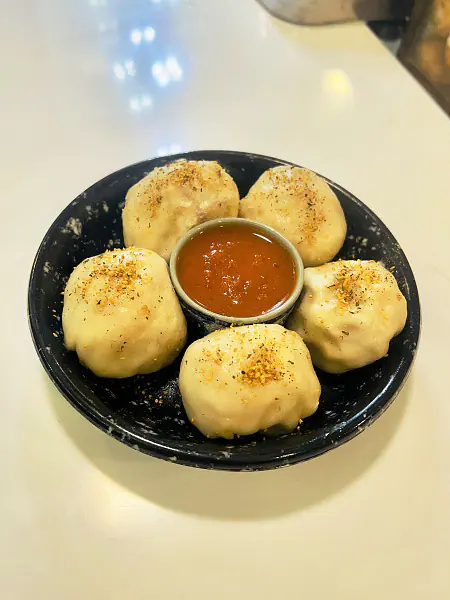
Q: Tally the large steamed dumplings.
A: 5